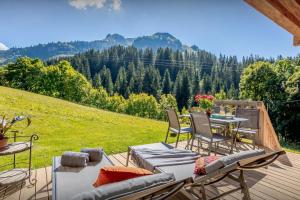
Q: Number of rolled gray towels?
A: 2